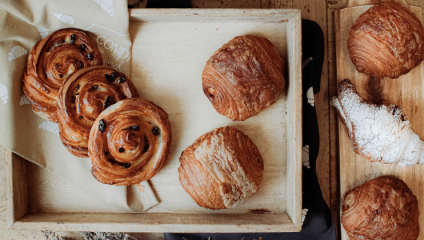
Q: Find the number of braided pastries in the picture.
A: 0